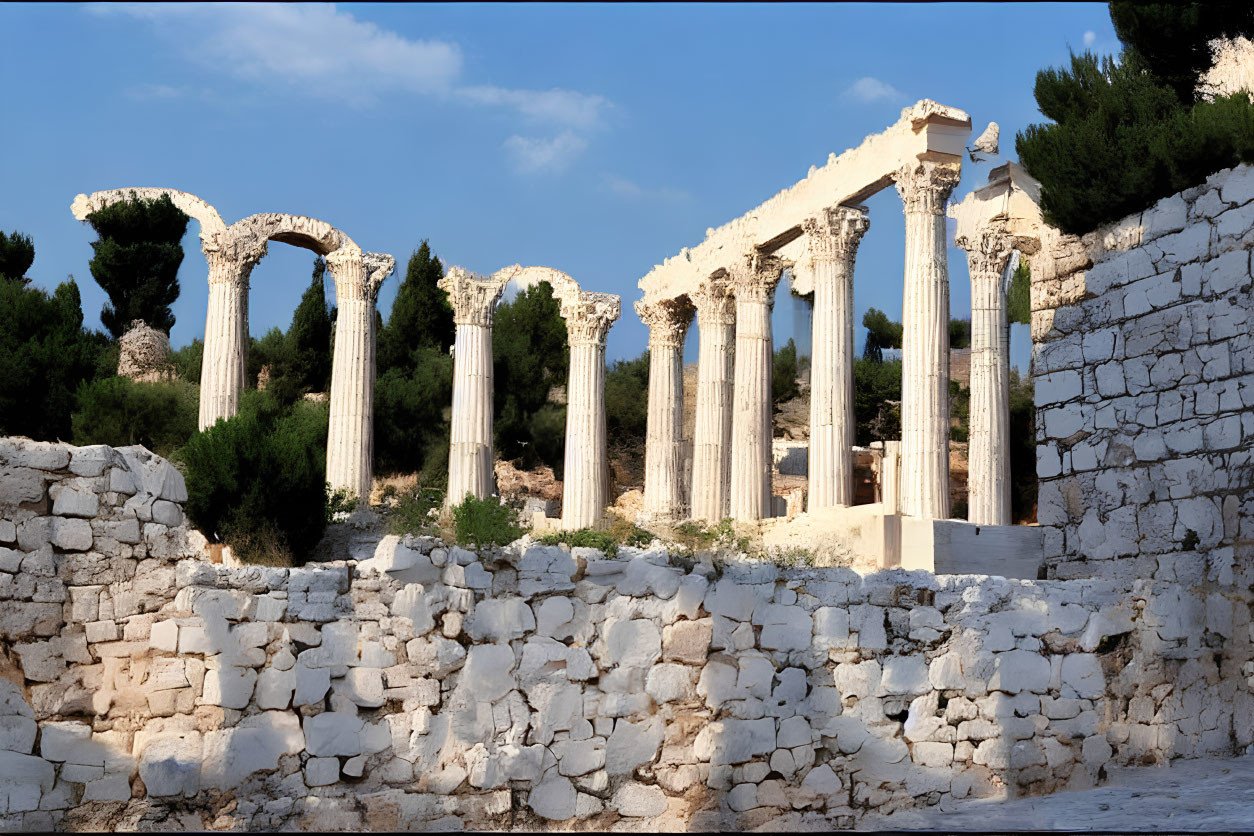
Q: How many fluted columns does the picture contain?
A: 10